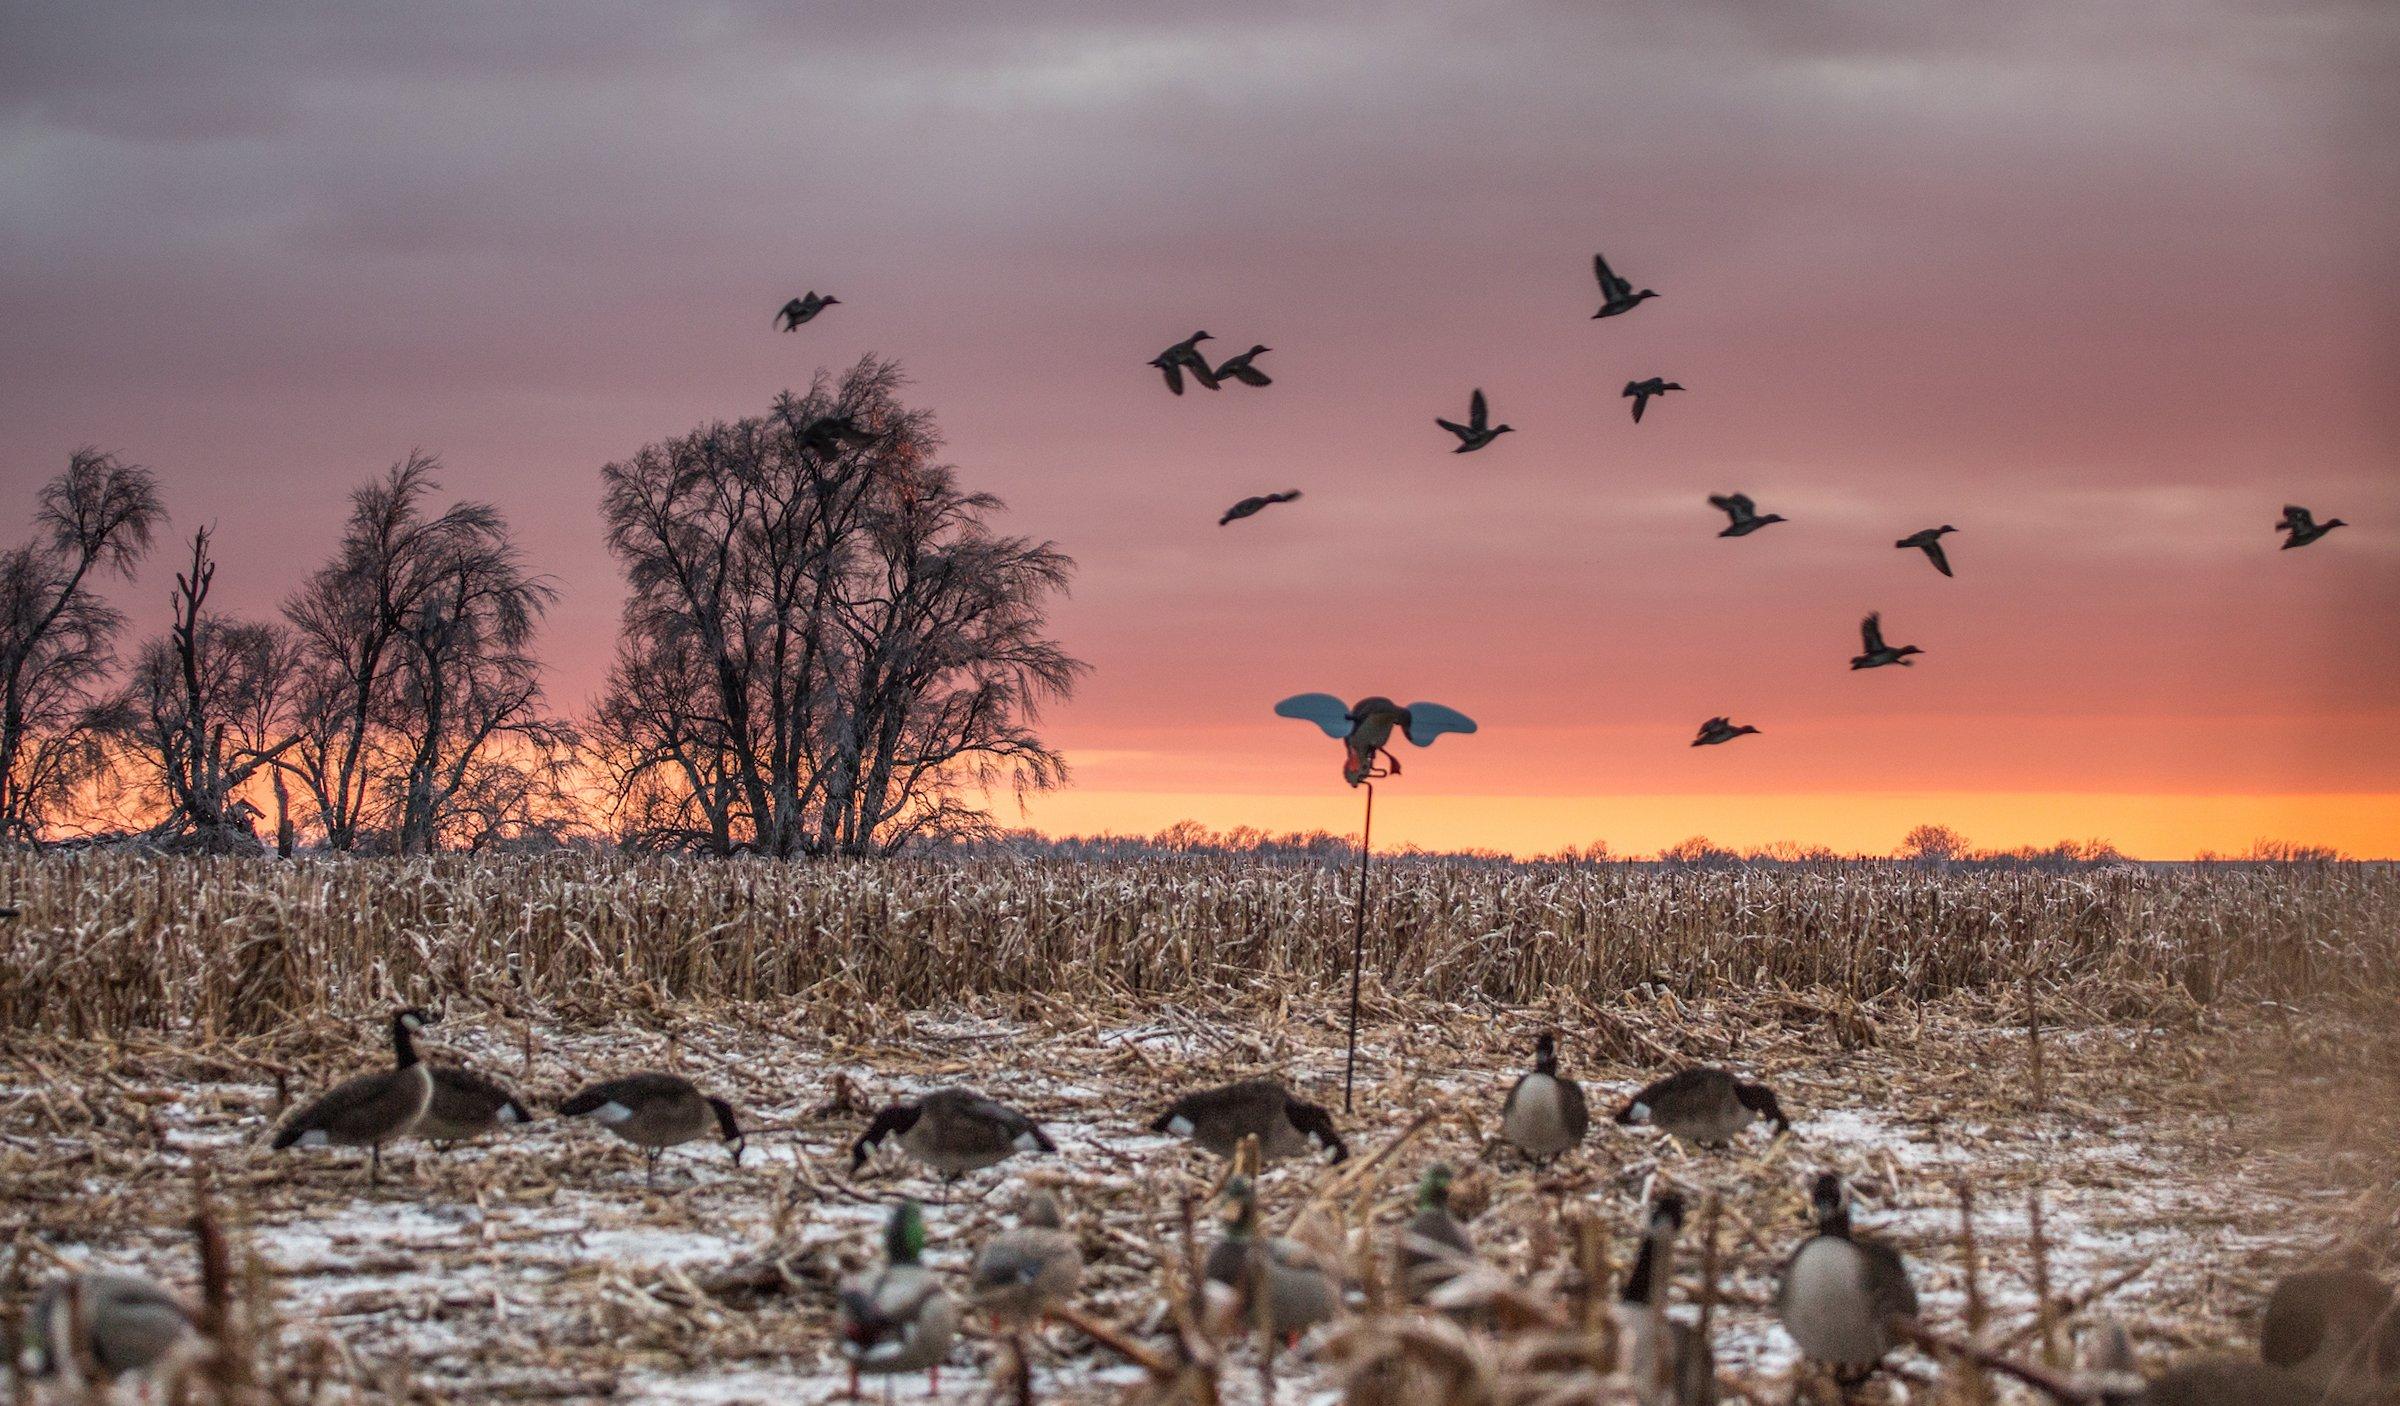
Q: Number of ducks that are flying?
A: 13